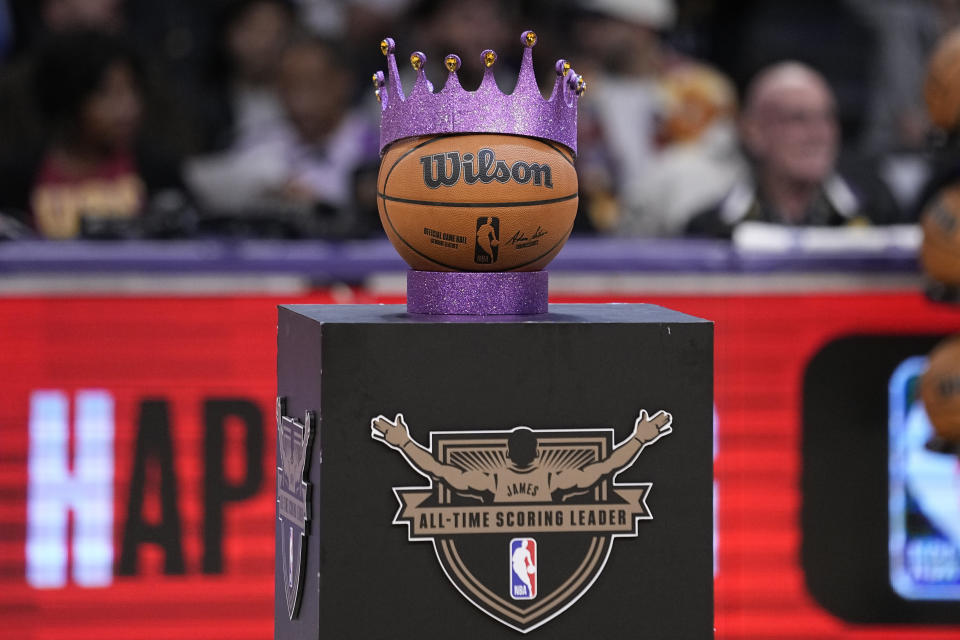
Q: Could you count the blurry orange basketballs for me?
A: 3